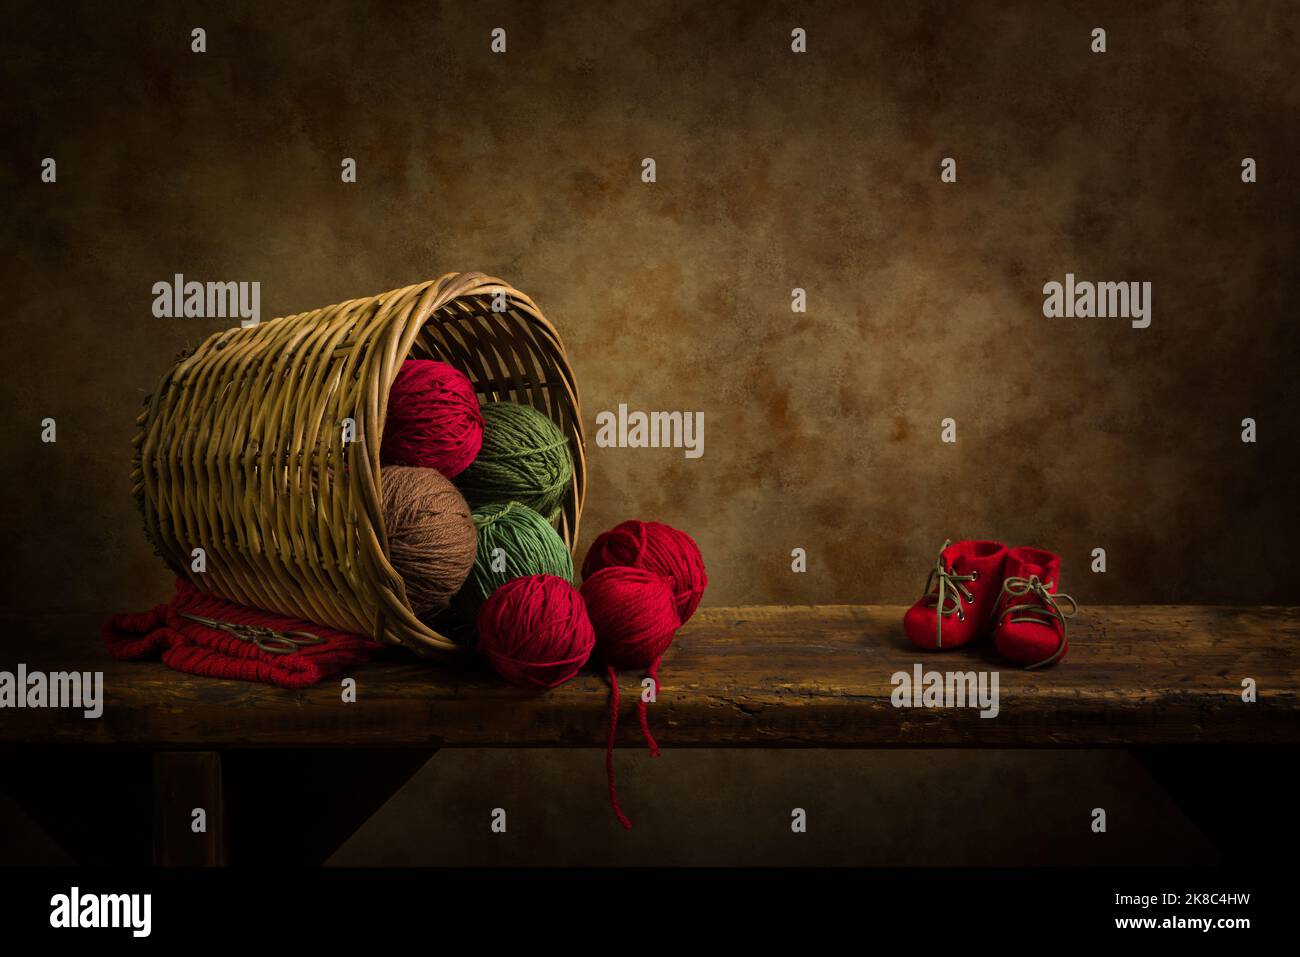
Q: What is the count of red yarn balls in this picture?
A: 4